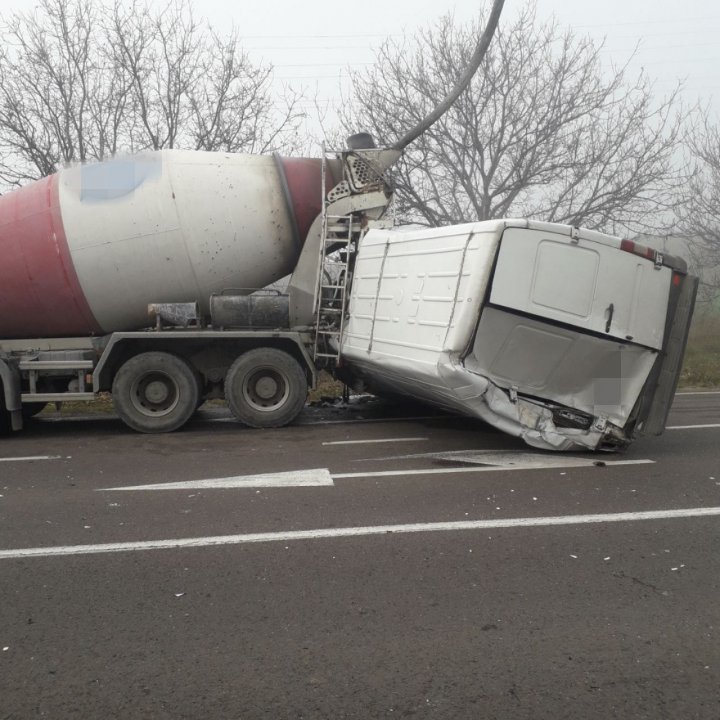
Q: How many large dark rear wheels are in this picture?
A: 2